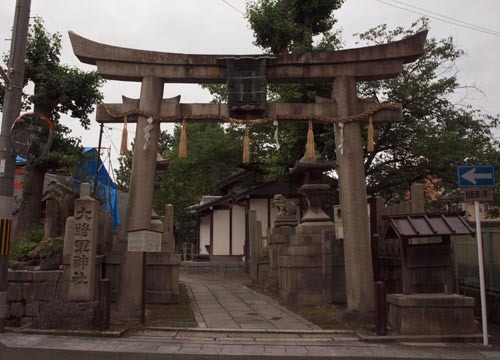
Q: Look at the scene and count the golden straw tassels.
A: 5